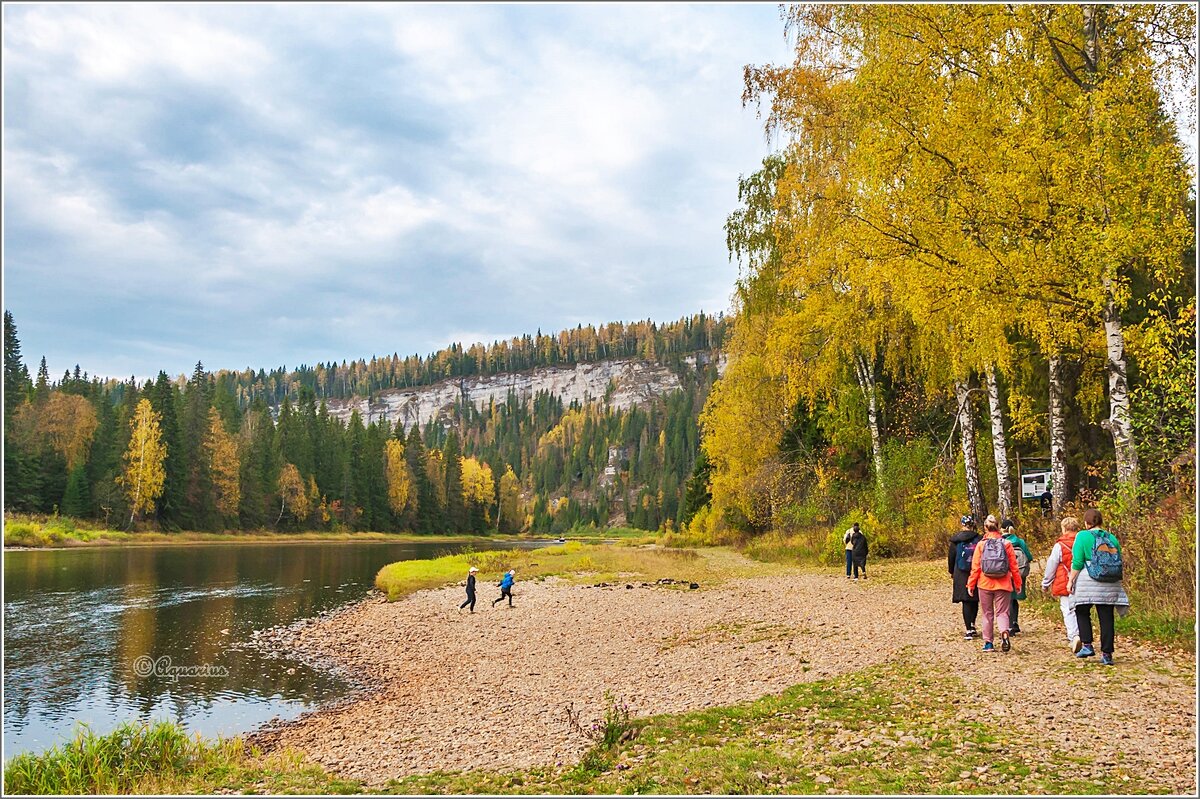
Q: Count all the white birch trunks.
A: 5